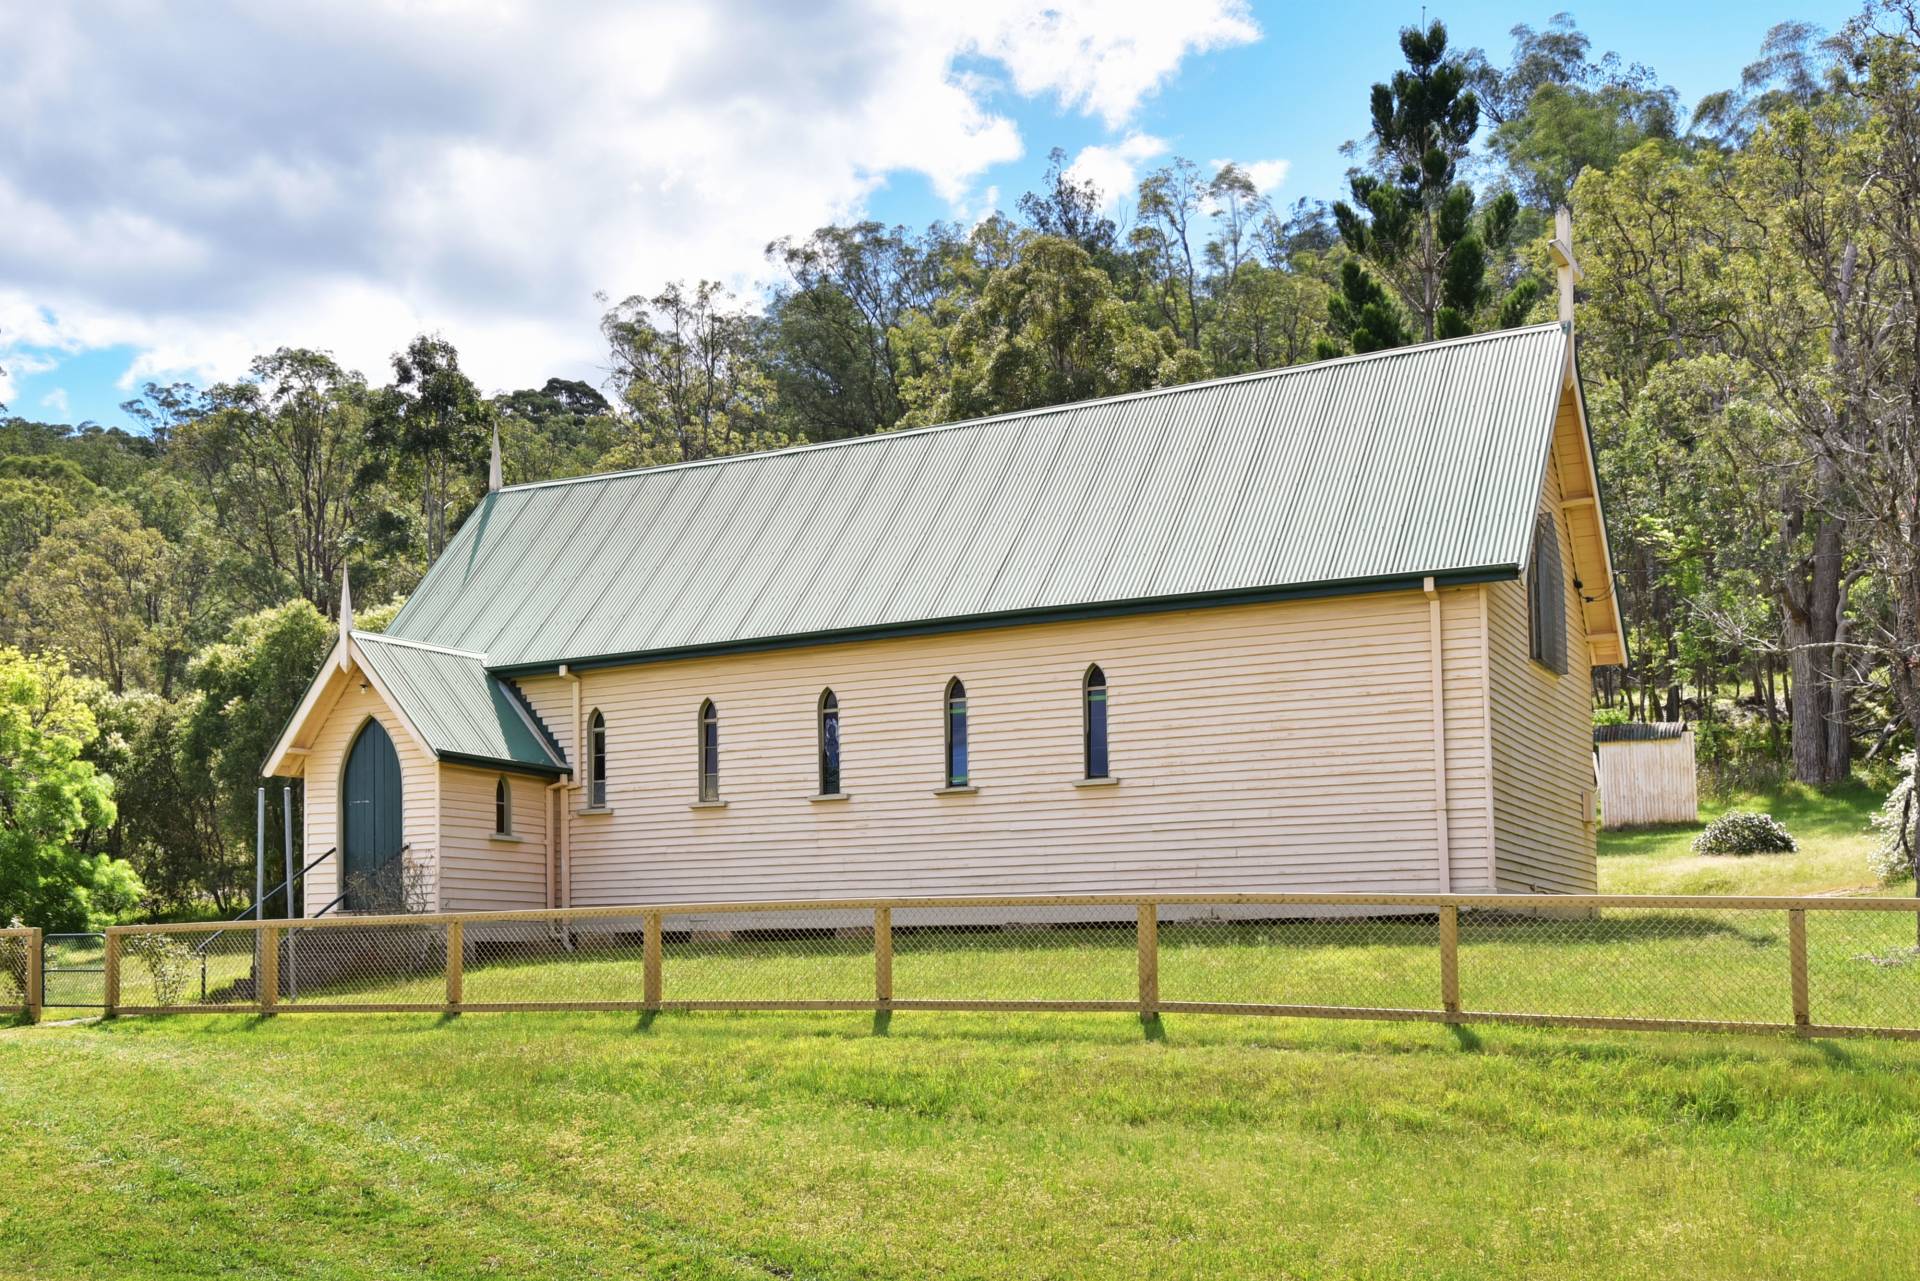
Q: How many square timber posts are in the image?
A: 9